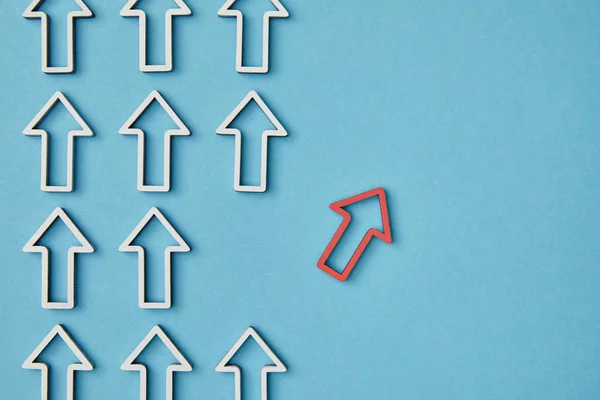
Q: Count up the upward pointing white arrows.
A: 11